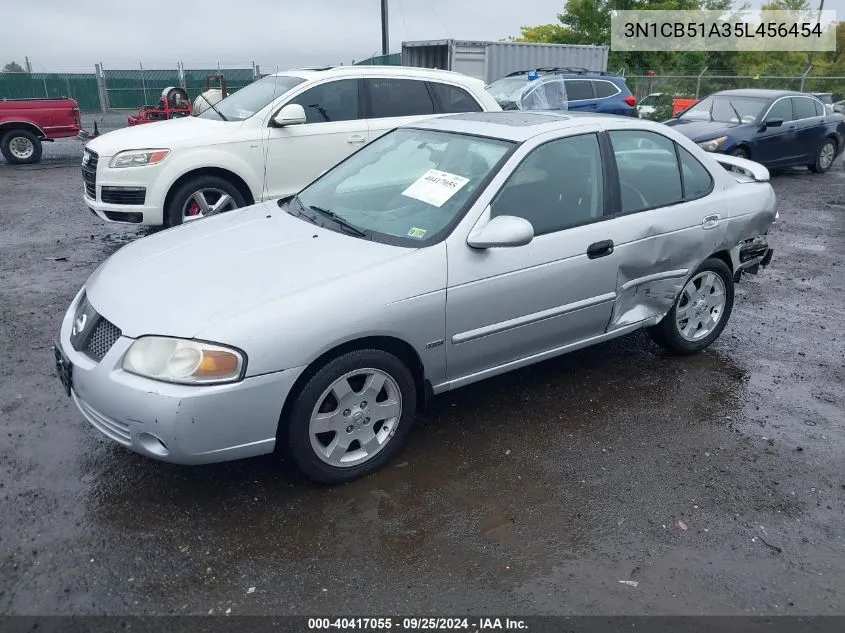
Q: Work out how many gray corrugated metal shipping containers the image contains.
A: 1